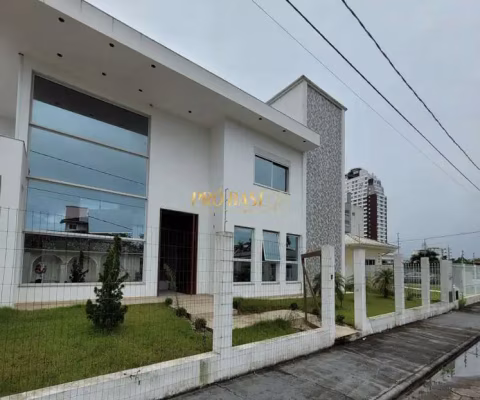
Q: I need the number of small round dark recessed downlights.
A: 10